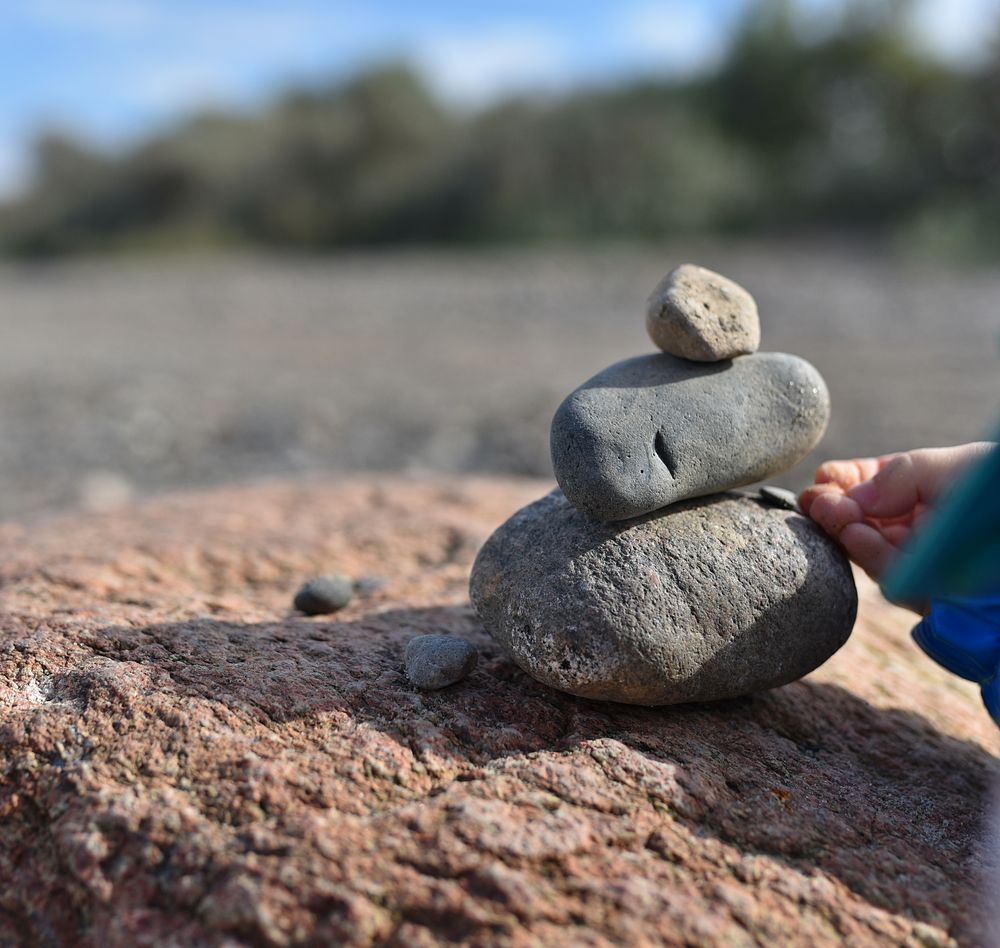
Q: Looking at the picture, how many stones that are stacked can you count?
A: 3